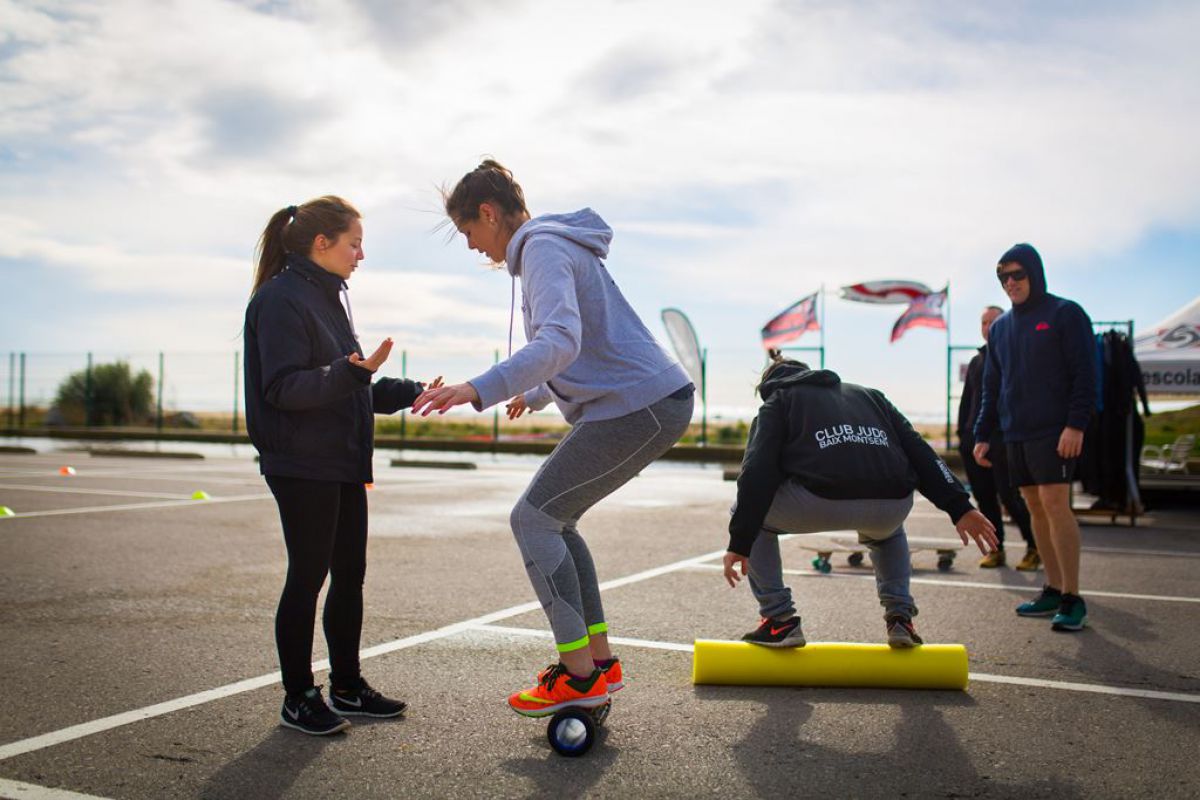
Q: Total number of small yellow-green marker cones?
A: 2